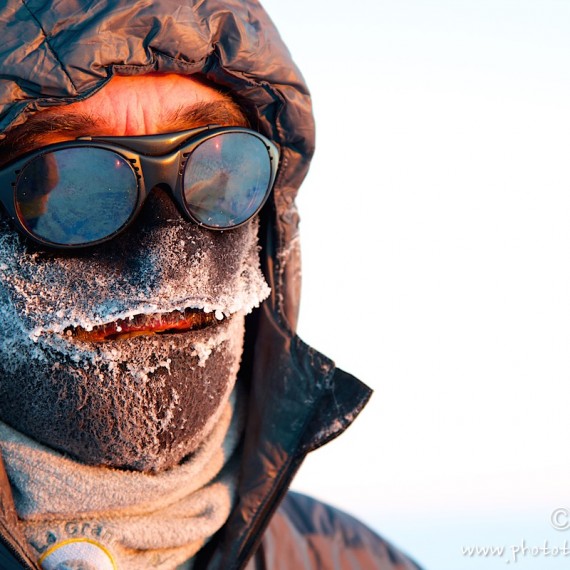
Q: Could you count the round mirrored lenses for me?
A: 2